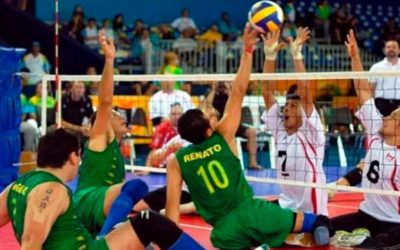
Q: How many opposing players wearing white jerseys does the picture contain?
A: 2